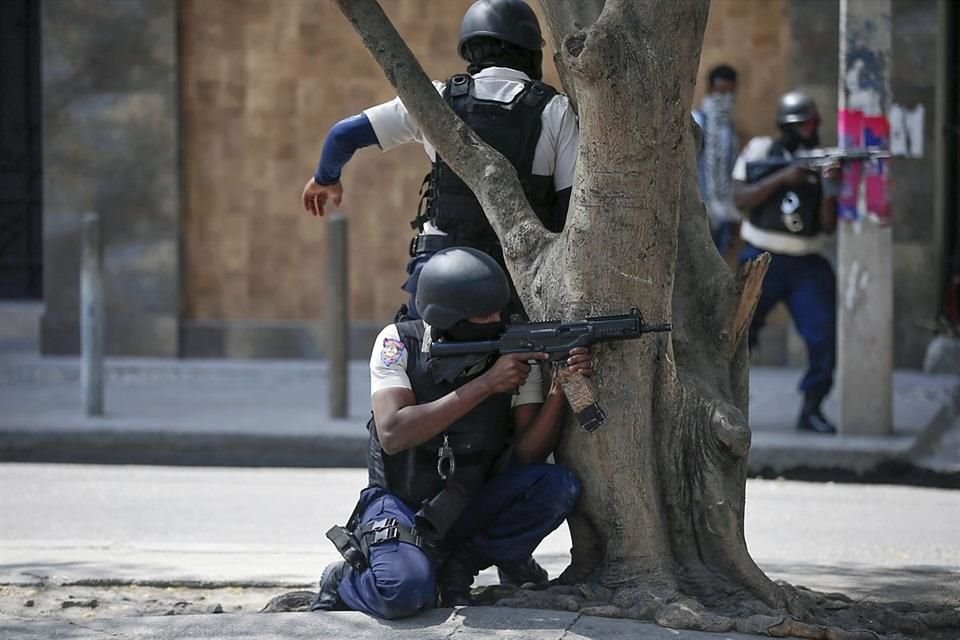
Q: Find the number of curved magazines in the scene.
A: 1